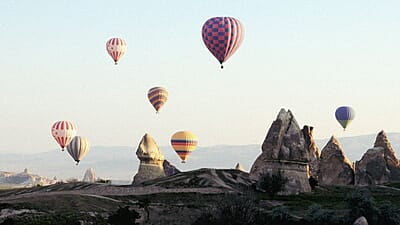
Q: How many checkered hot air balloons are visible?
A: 1